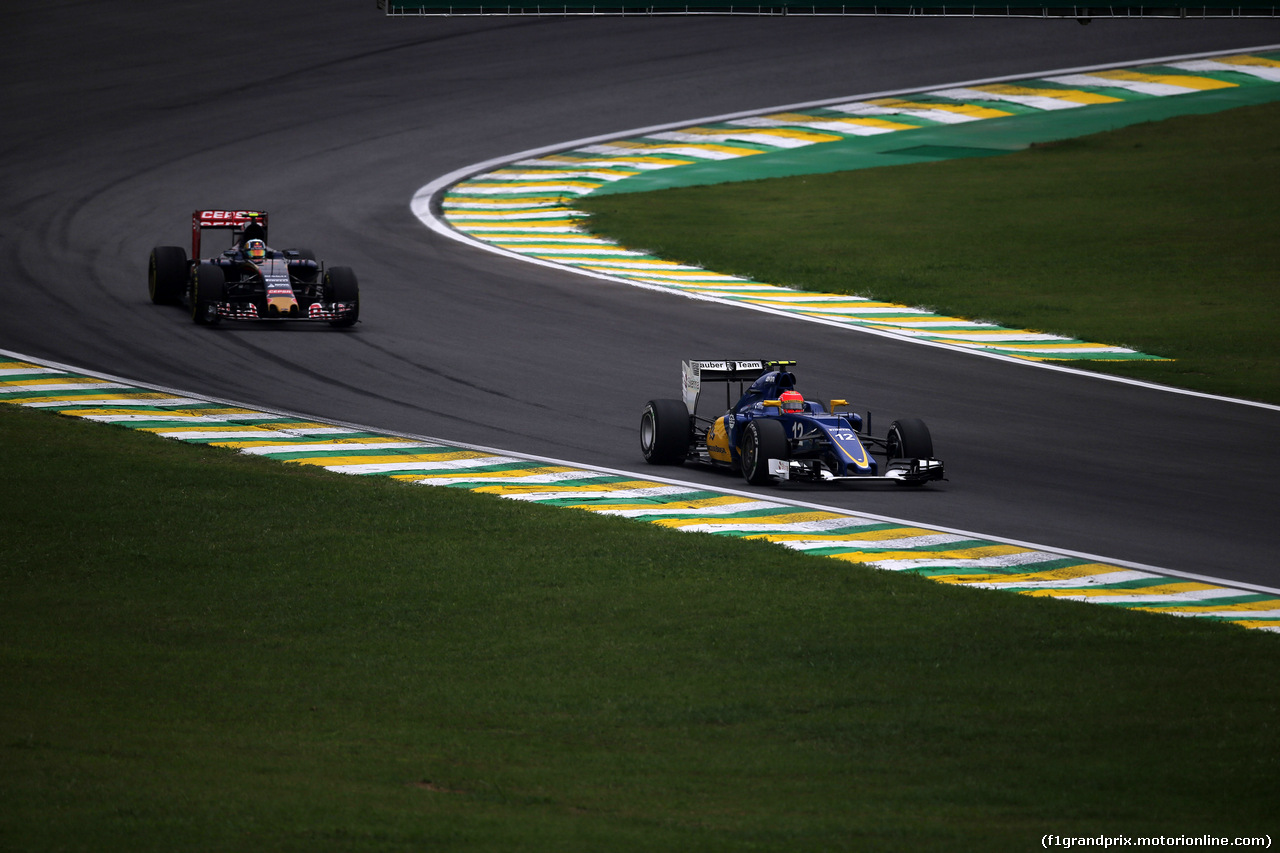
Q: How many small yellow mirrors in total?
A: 2